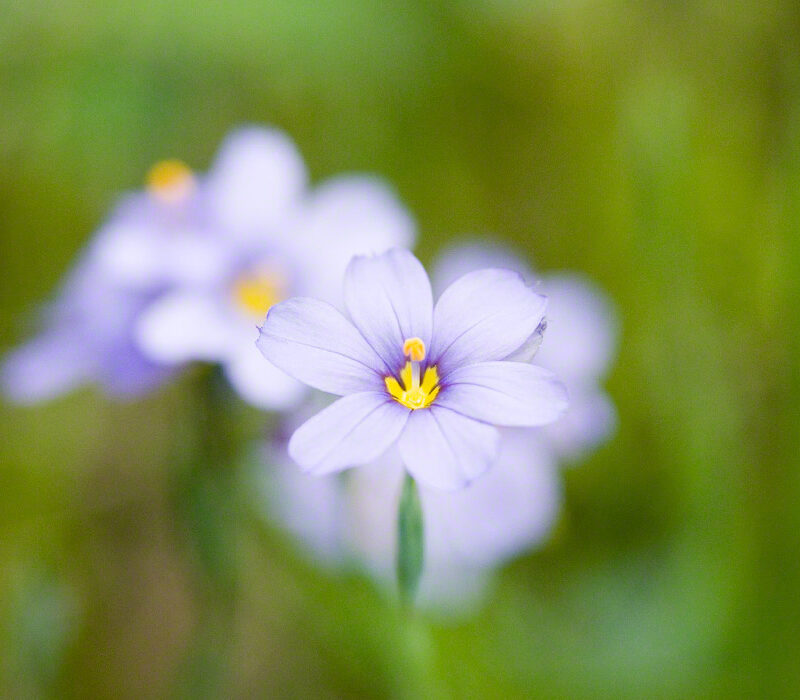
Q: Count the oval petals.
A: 6